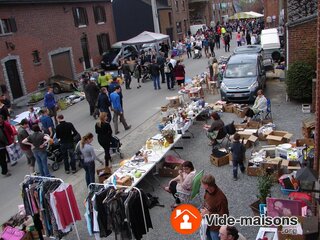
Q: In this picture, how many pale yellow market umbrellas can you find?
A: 1